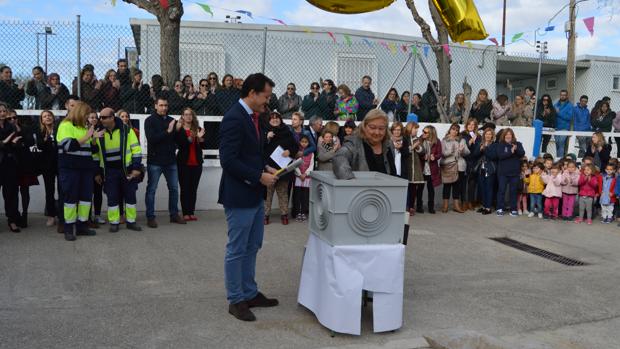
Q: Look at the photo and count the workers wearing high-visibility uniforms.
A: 2